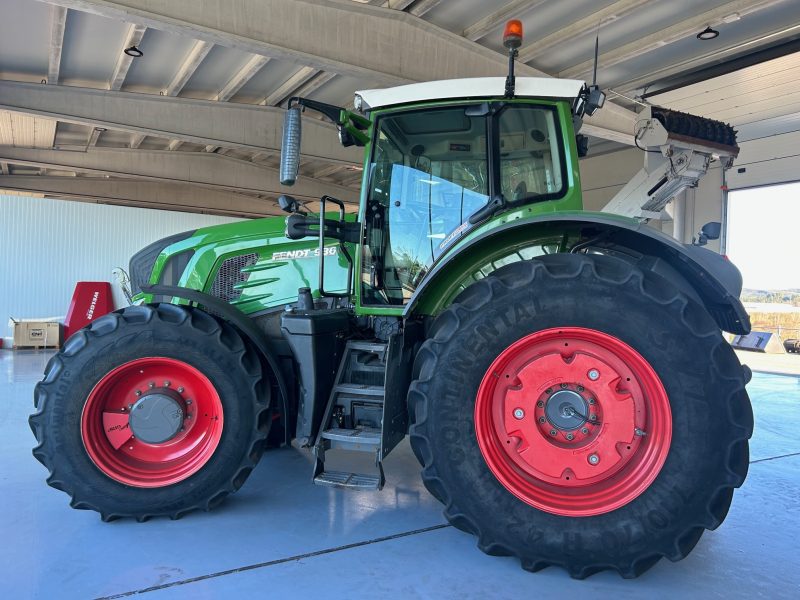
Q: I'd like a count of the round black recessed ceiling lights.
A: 2